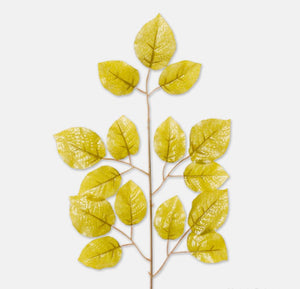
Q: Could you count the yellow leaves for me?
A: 15